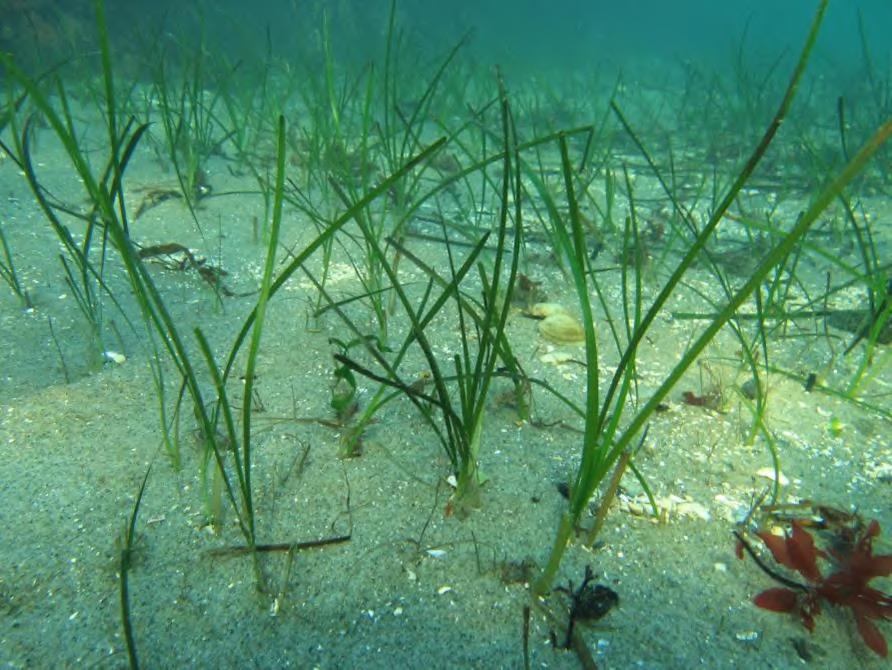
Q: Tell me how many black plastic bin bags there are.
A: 0